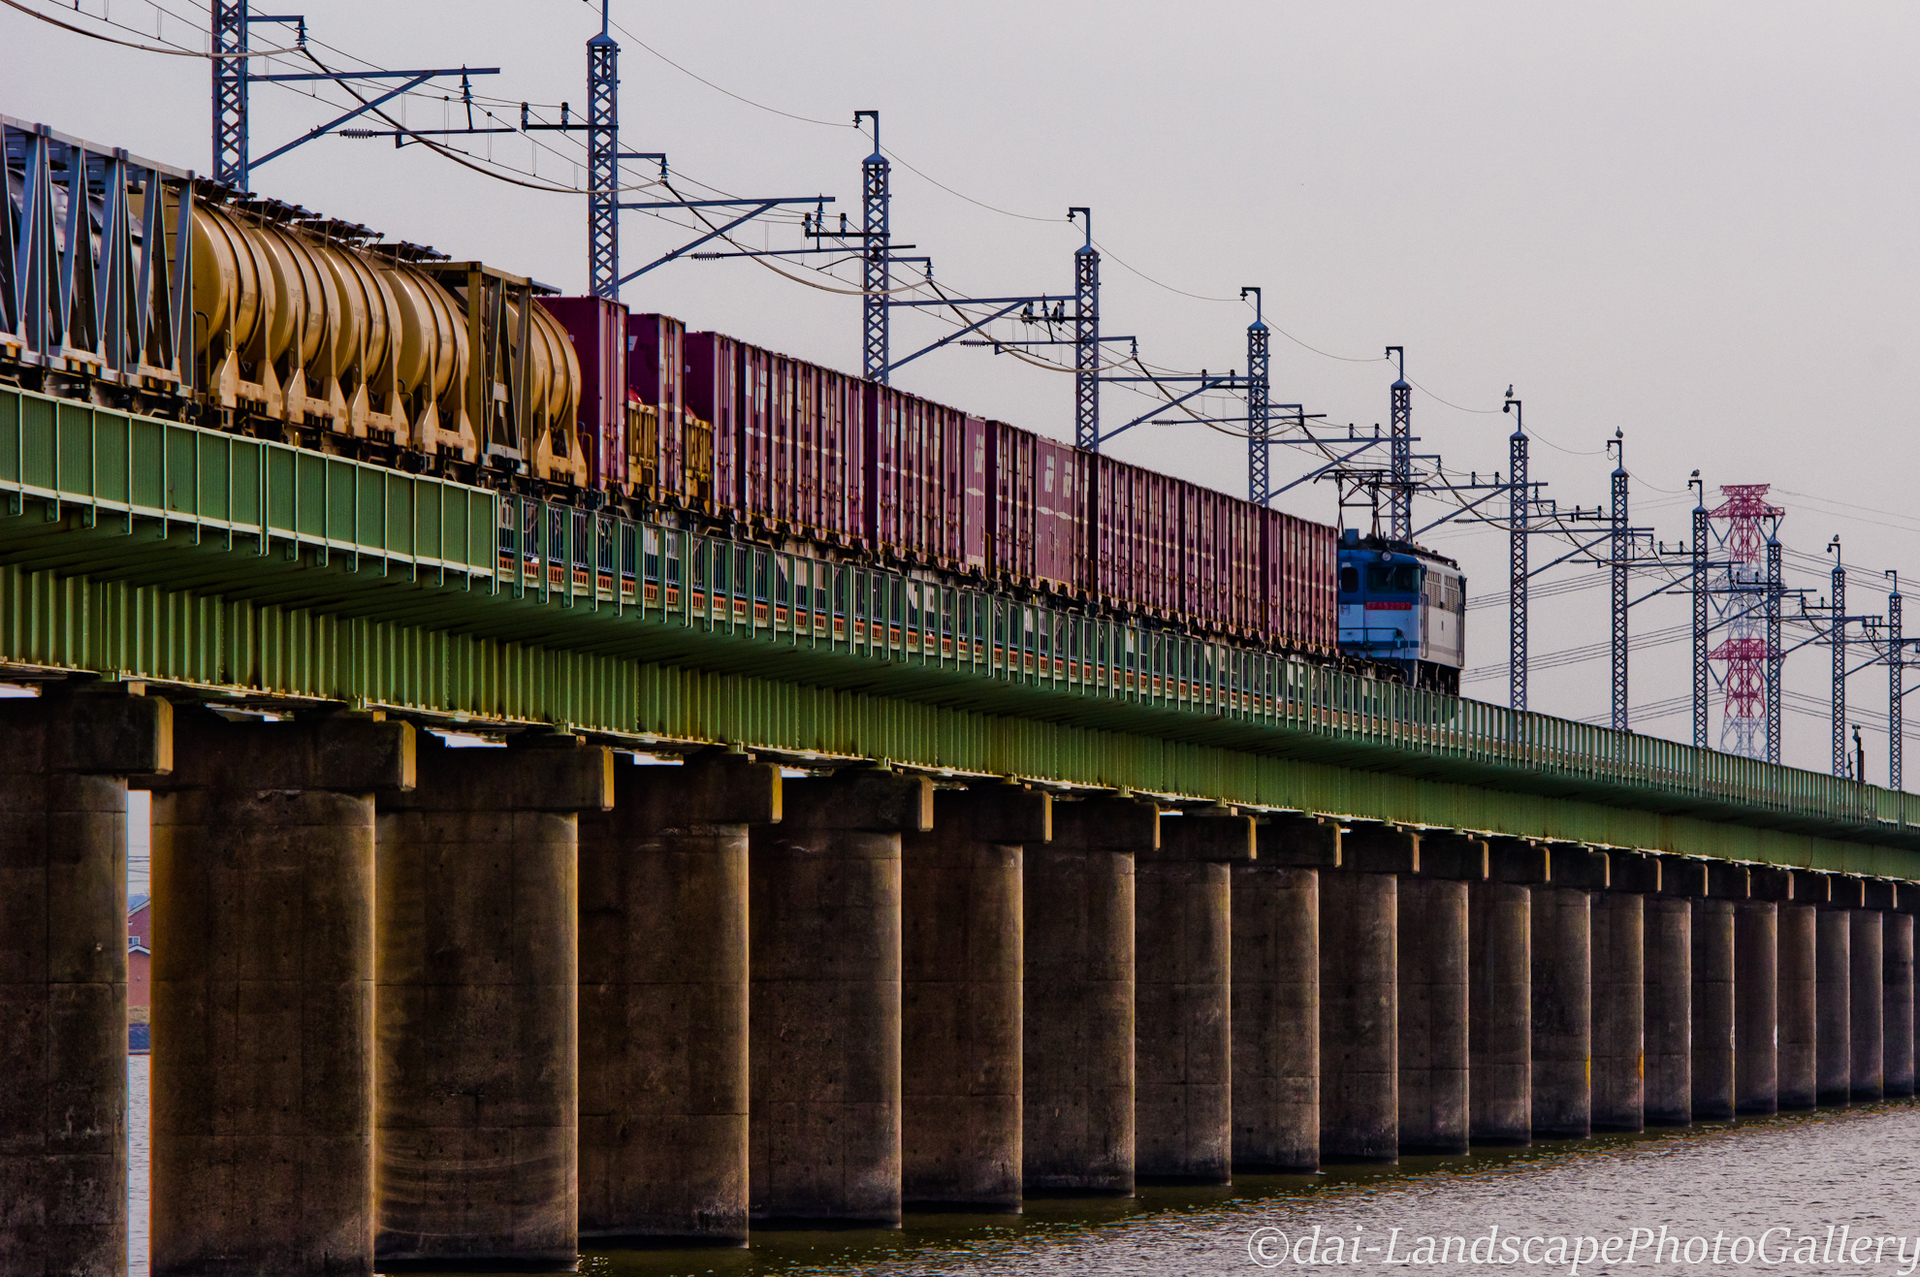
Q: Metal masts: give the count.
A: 12